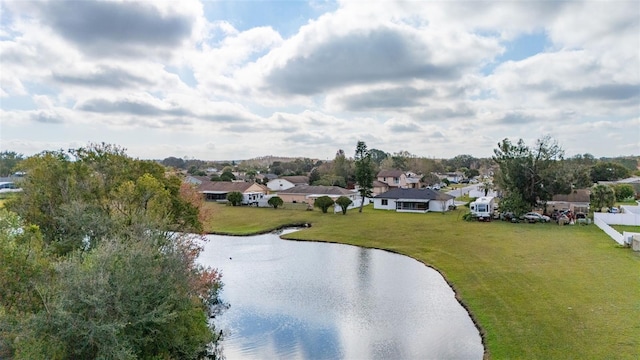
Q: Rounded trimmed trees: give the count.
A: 4